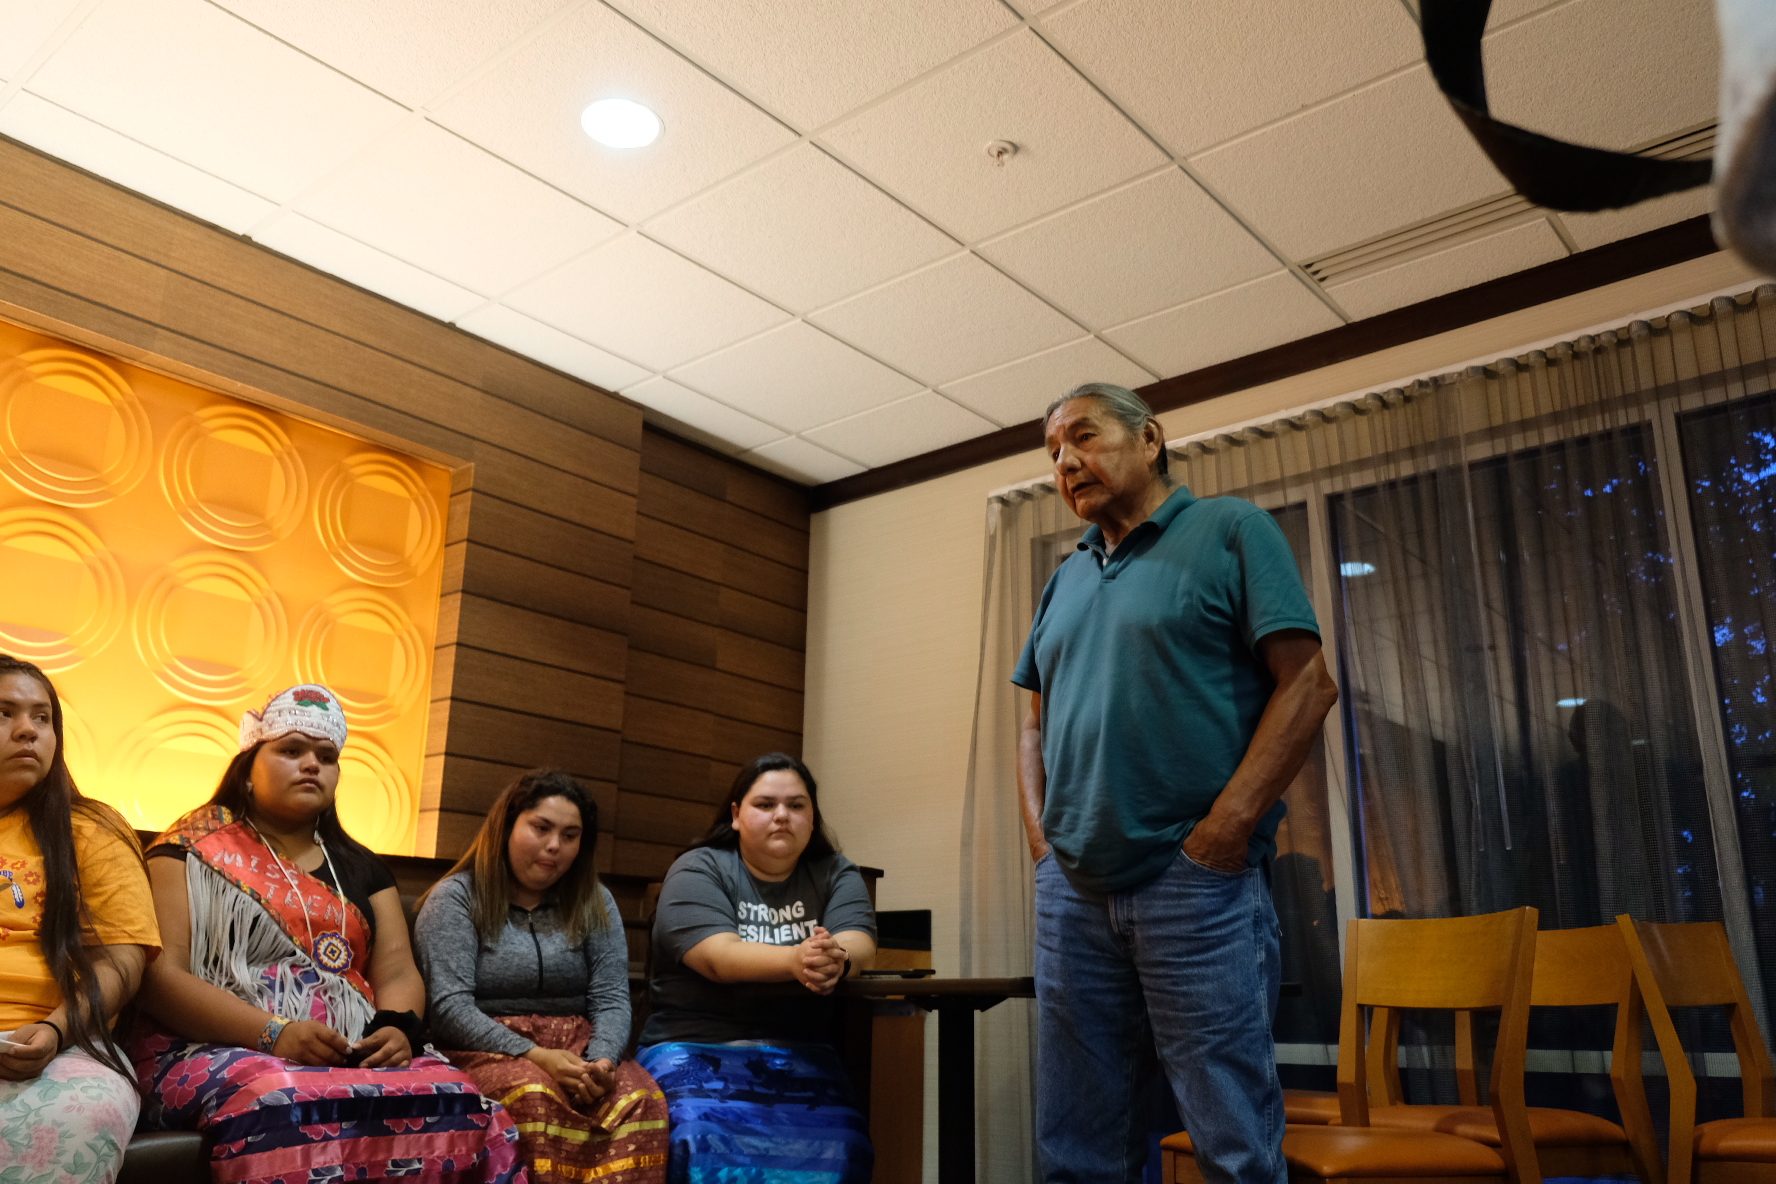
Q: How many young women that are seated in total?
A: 4